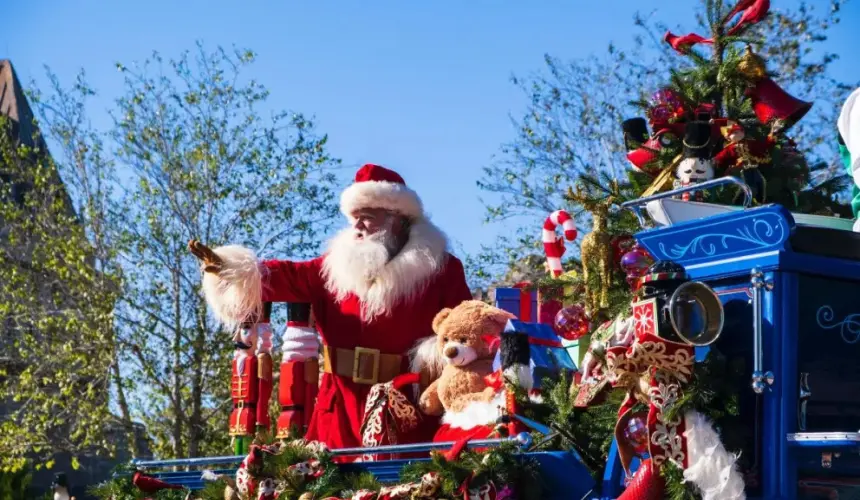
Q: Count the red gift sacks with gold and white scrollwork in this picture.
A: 1